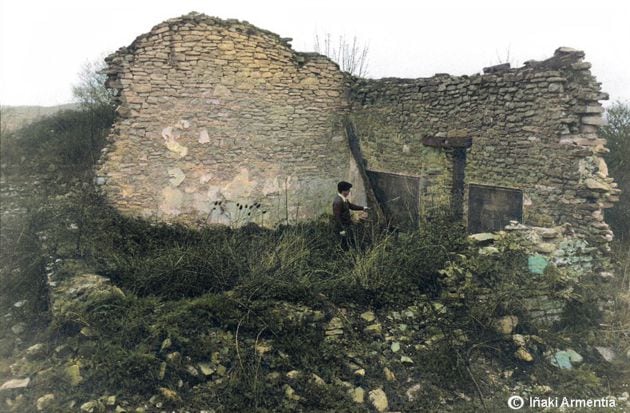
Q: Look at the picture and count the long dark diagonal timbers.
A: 1